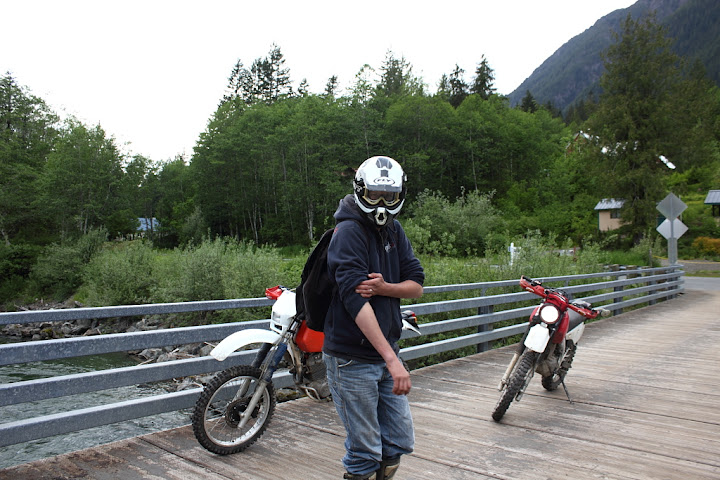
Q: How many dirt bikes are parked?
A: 2